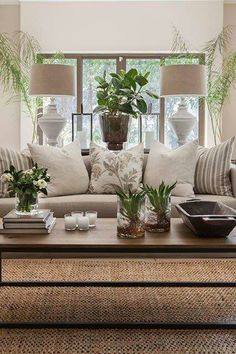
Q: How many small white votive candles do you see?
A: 4